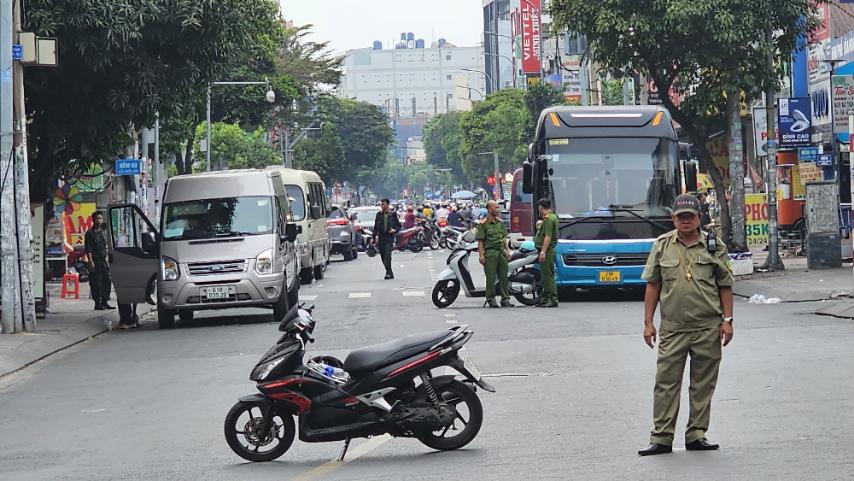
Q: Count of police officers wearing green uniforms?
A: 3